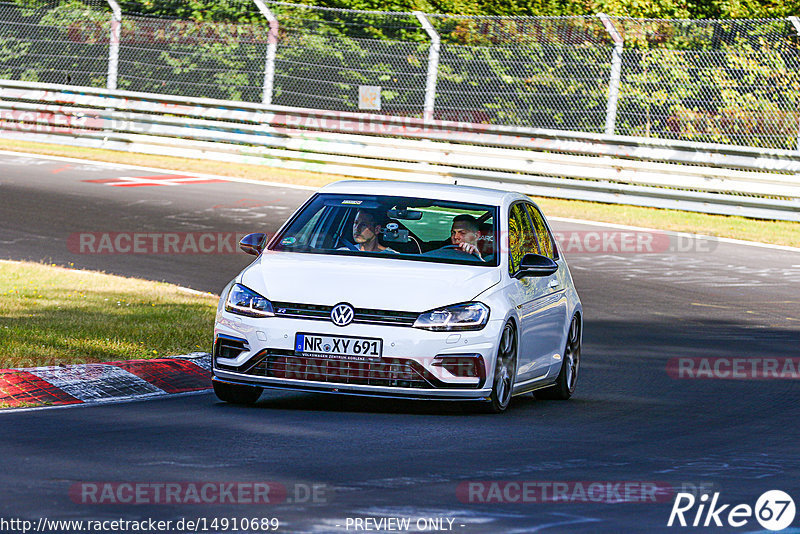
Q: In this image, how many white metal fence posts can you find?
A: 5